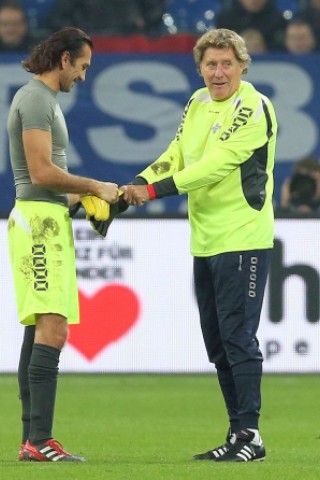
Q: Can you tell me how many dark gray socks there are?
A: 2